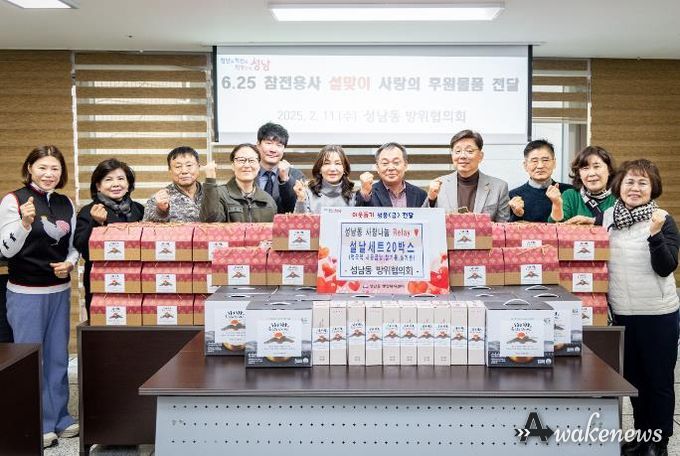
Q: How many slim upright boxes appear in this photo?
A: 10